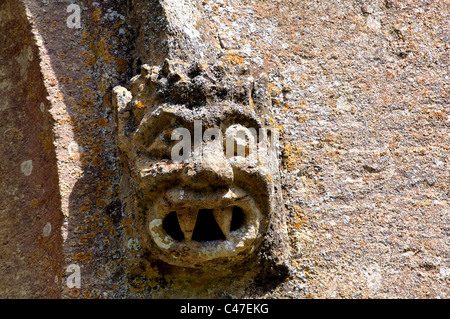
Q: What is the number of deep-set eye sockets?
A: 2